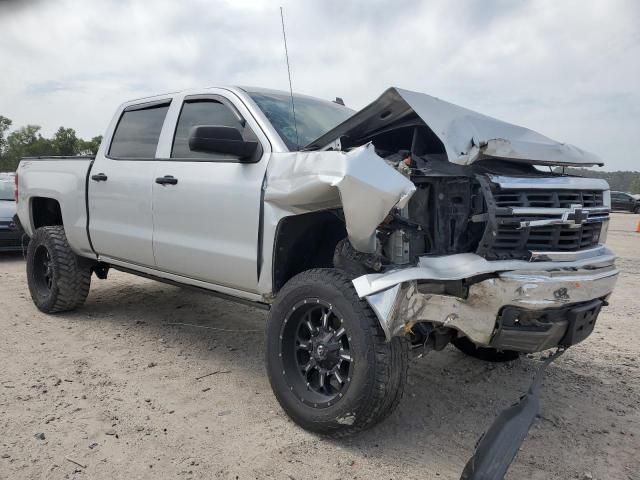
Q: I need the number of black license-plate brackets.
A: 1